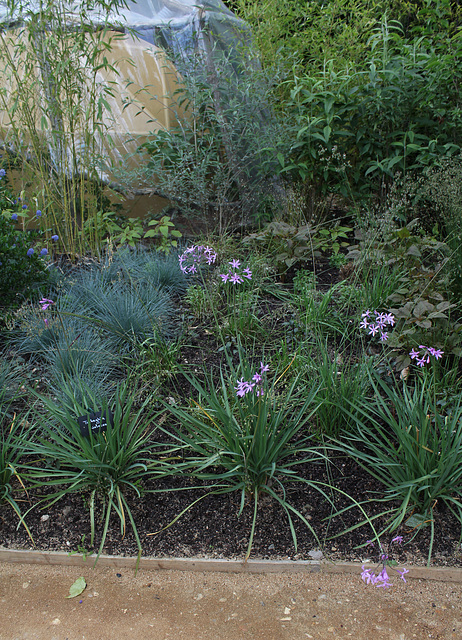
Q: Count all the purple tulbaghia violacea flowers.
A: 7